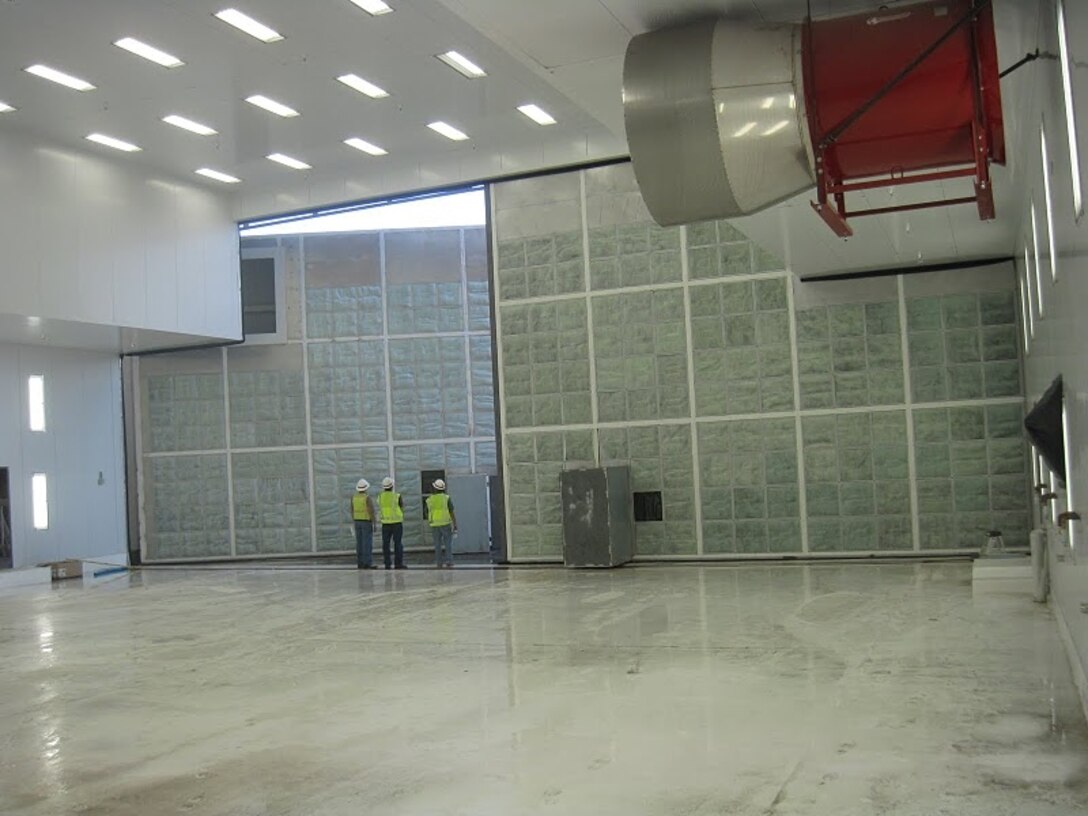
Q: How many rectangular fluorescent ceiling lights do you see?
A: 15